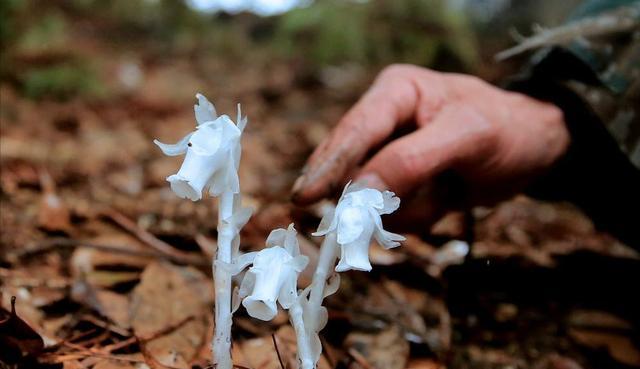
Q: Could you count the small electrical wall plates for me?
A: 0